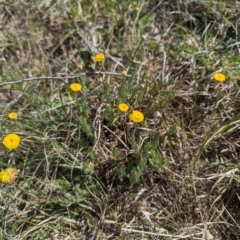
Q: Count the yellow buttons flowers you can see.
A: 8